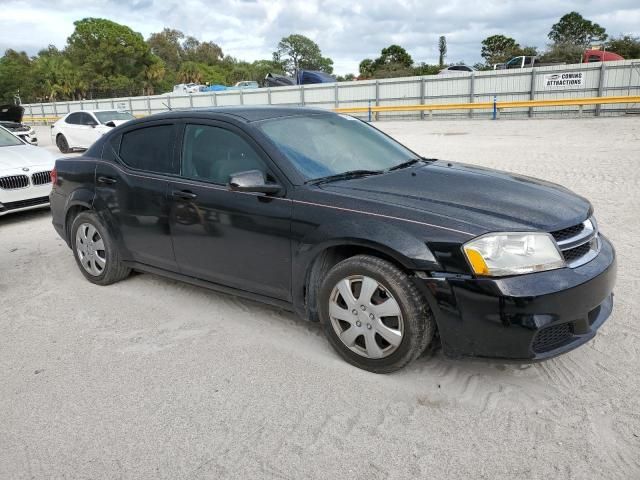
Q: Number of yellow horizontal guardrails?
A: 1